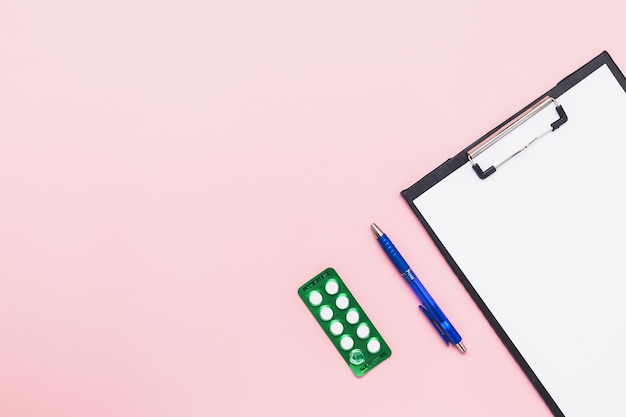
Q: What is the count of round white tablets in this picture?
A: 9